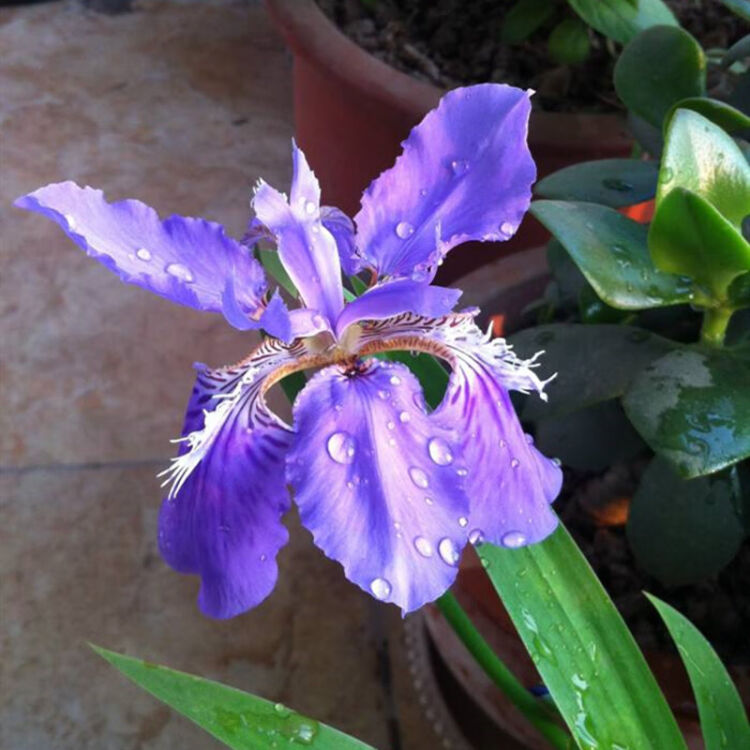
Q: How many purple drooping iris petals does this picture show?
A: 3